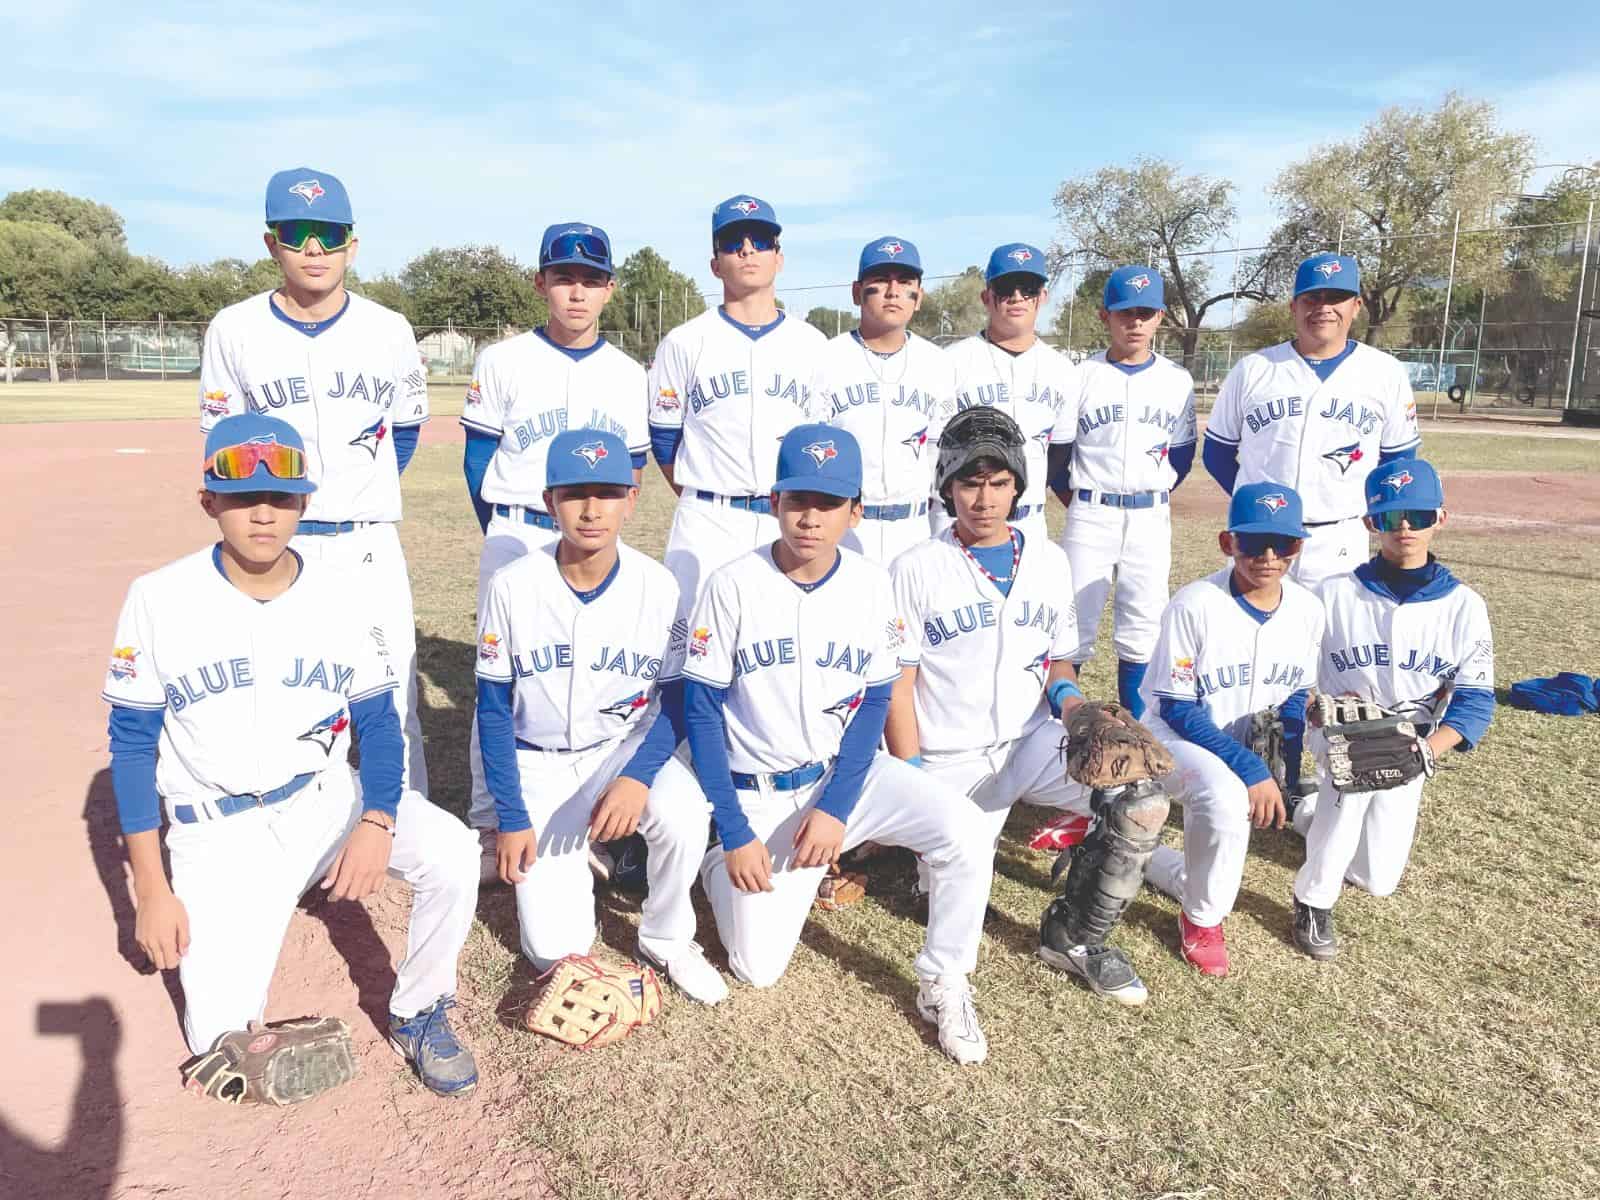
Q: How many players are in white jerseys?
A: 13